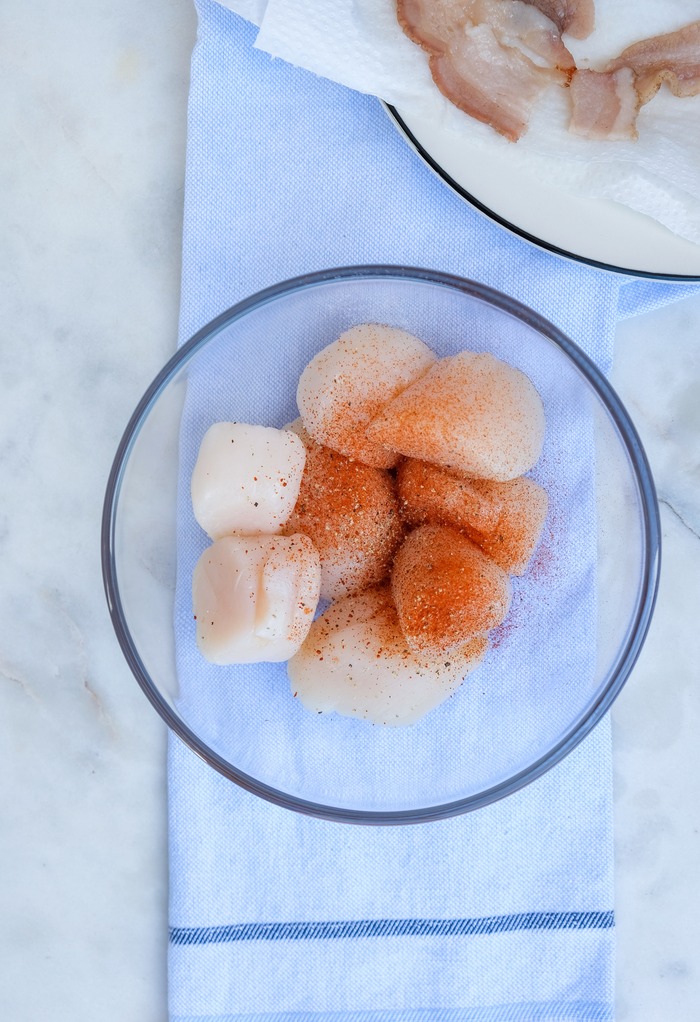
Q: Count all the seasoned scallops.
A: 8